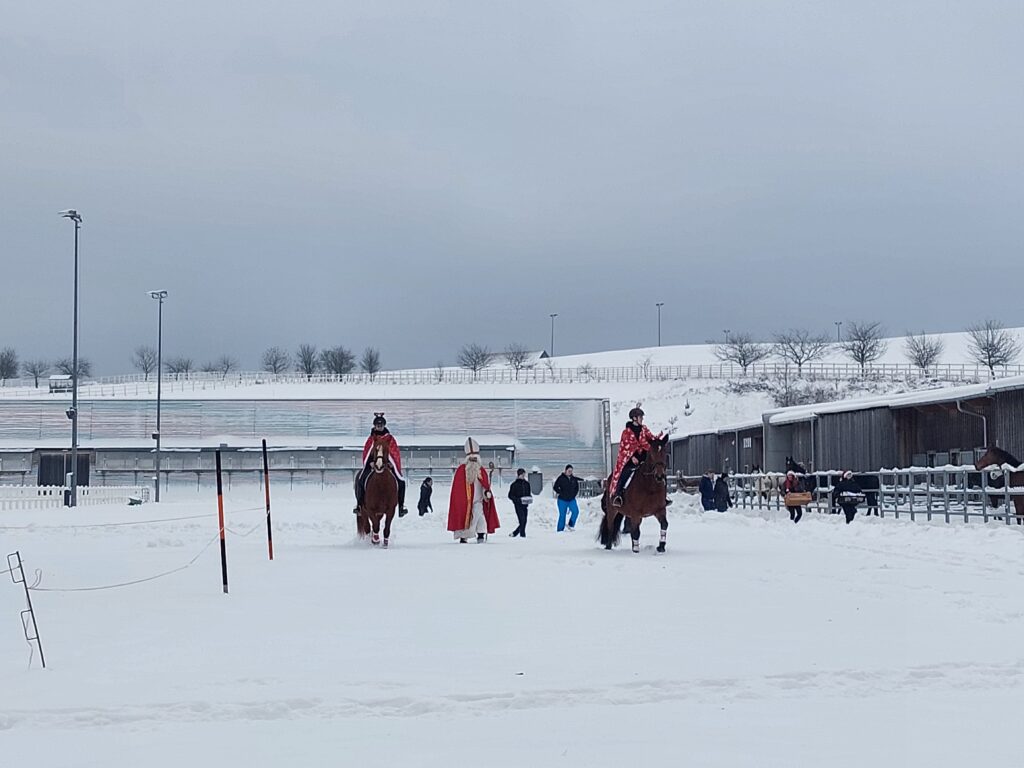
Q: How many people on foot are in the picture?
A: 8